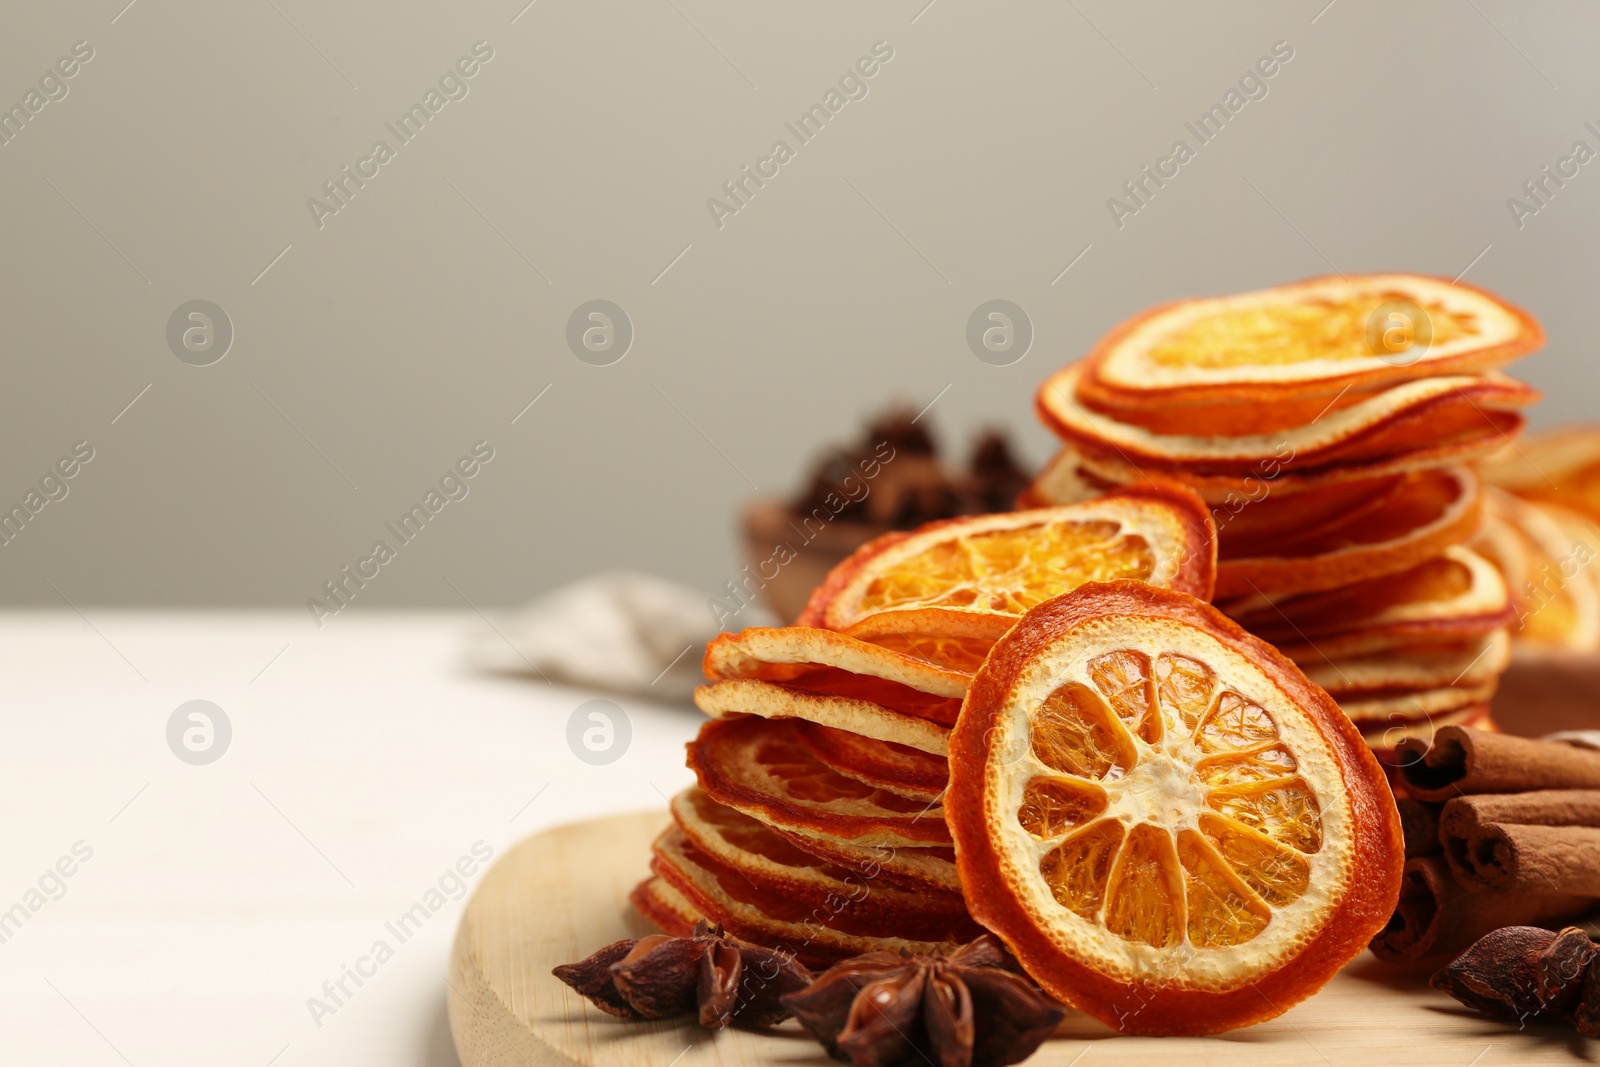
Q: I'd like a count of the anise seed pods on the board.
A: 3